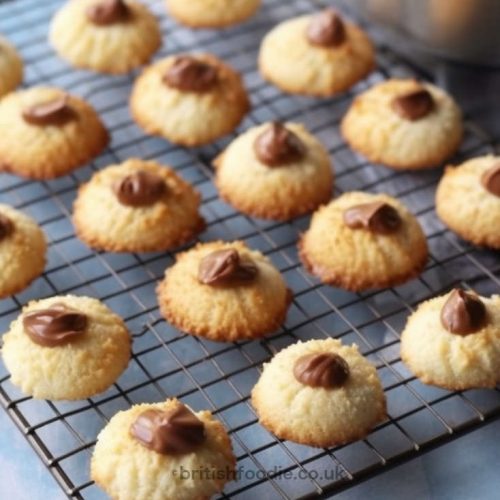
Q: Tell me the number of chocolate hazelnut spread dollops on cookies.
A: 15